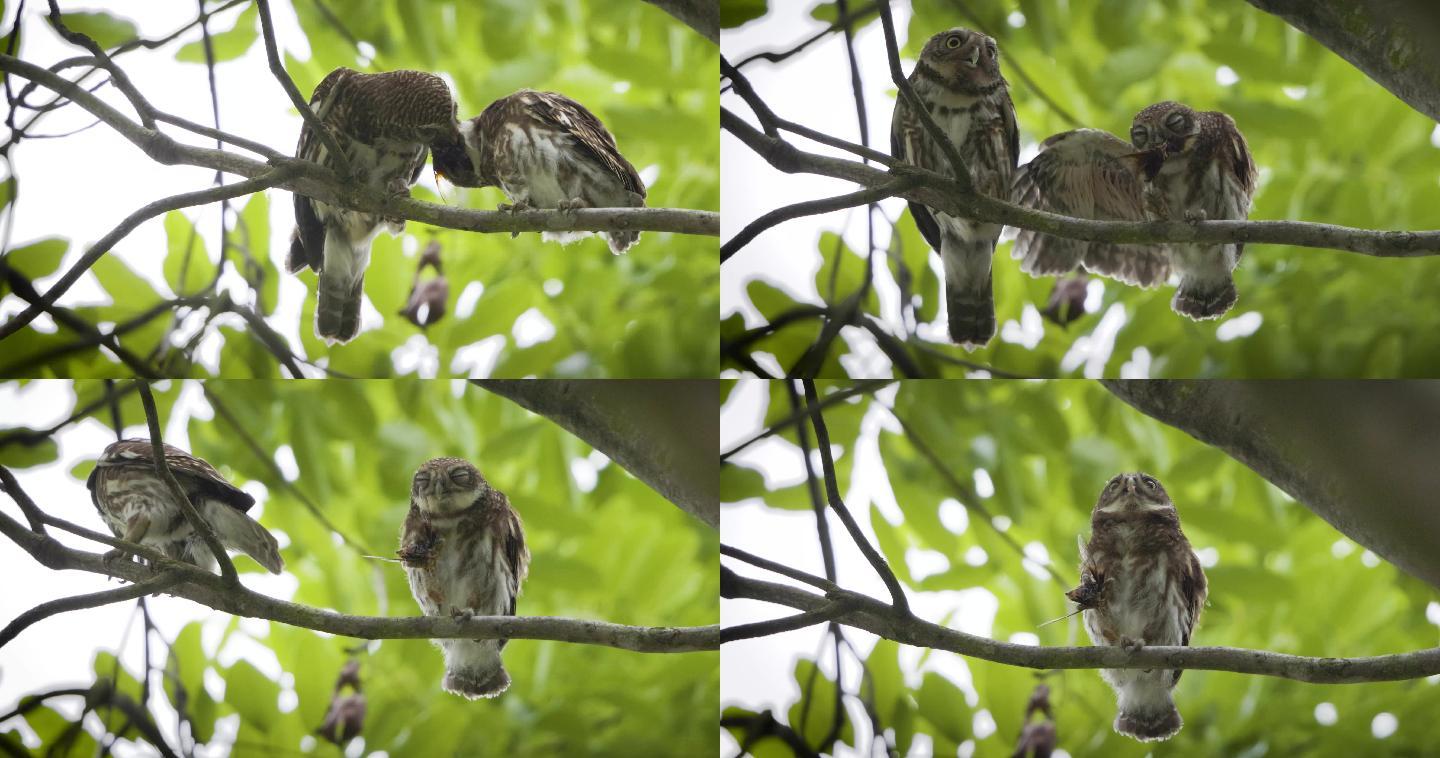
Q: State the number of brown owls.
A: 7